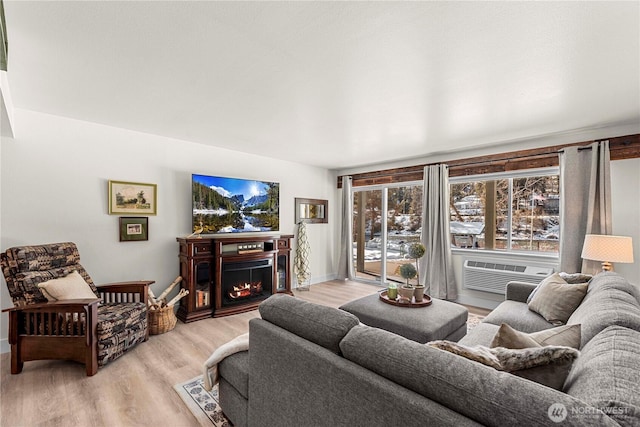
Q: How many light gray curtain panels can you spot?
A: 3